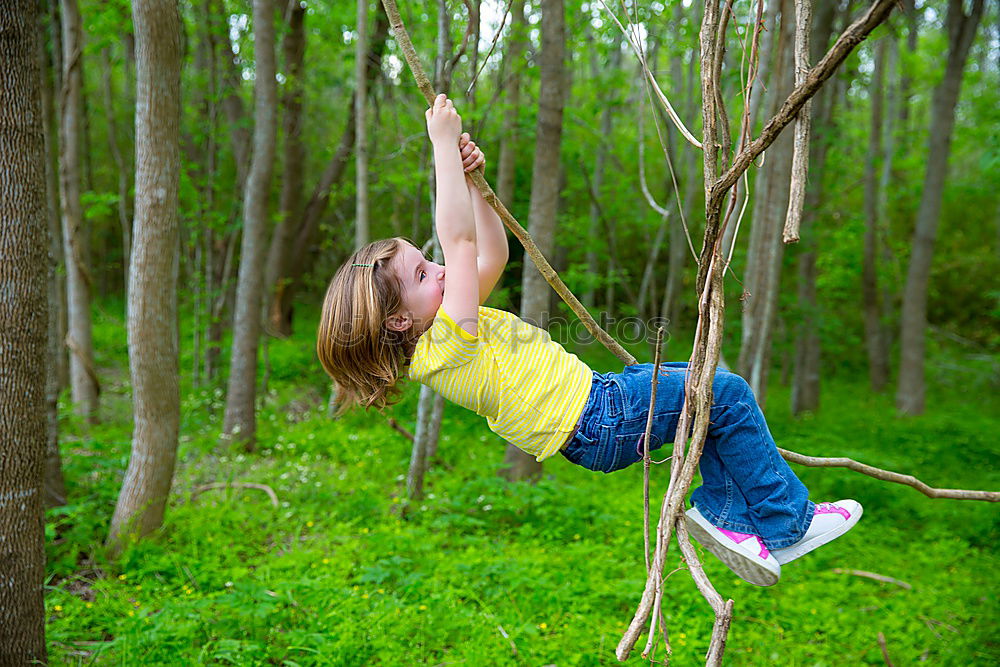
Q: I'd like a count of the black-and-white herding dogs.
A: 0